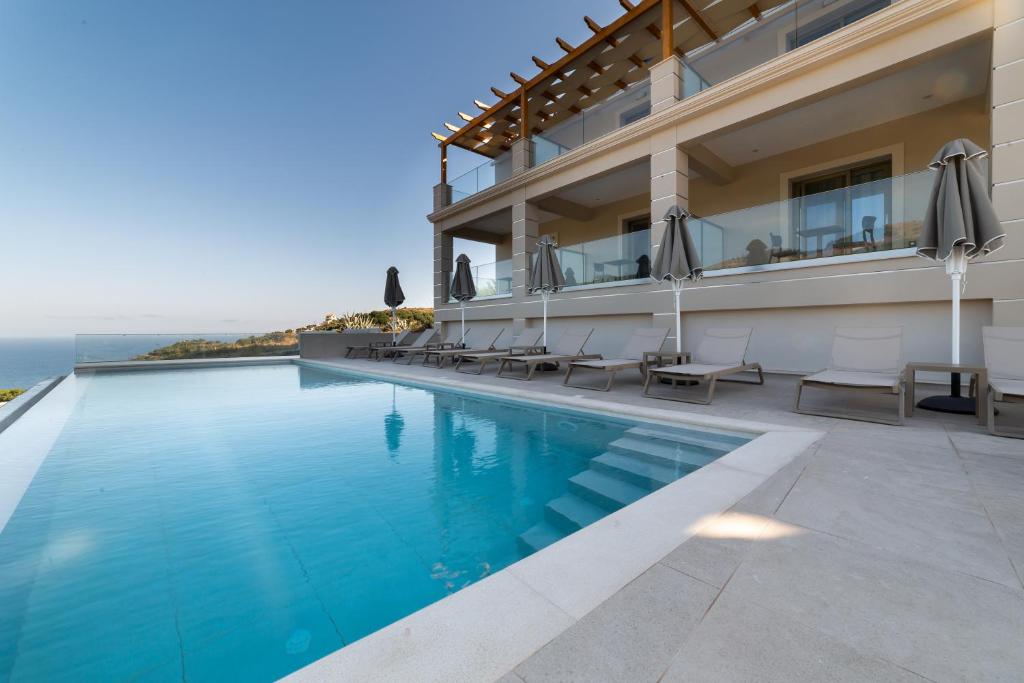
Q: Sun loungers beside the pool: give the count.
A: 10